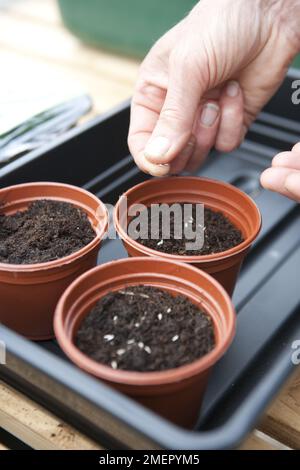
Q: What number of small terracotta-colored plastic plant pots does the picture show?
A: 3